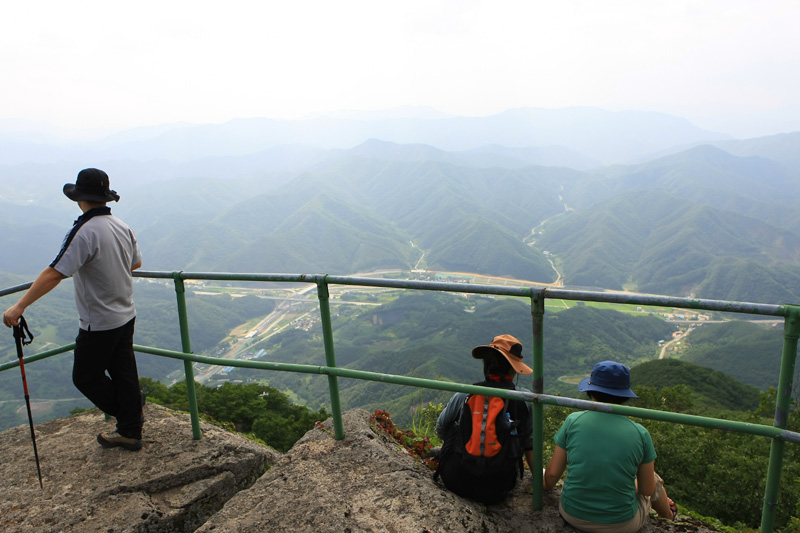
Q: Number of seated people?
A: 2